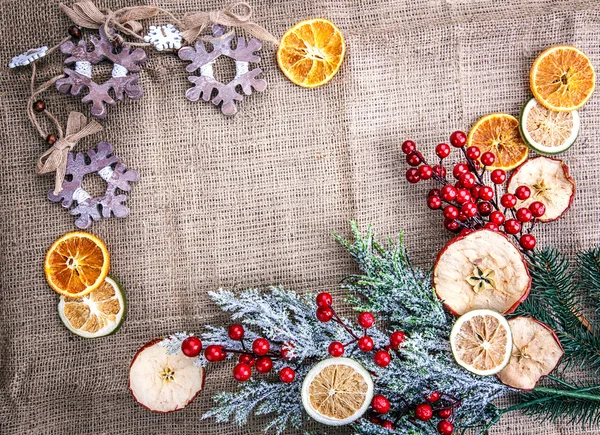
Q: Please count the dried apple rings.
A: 4